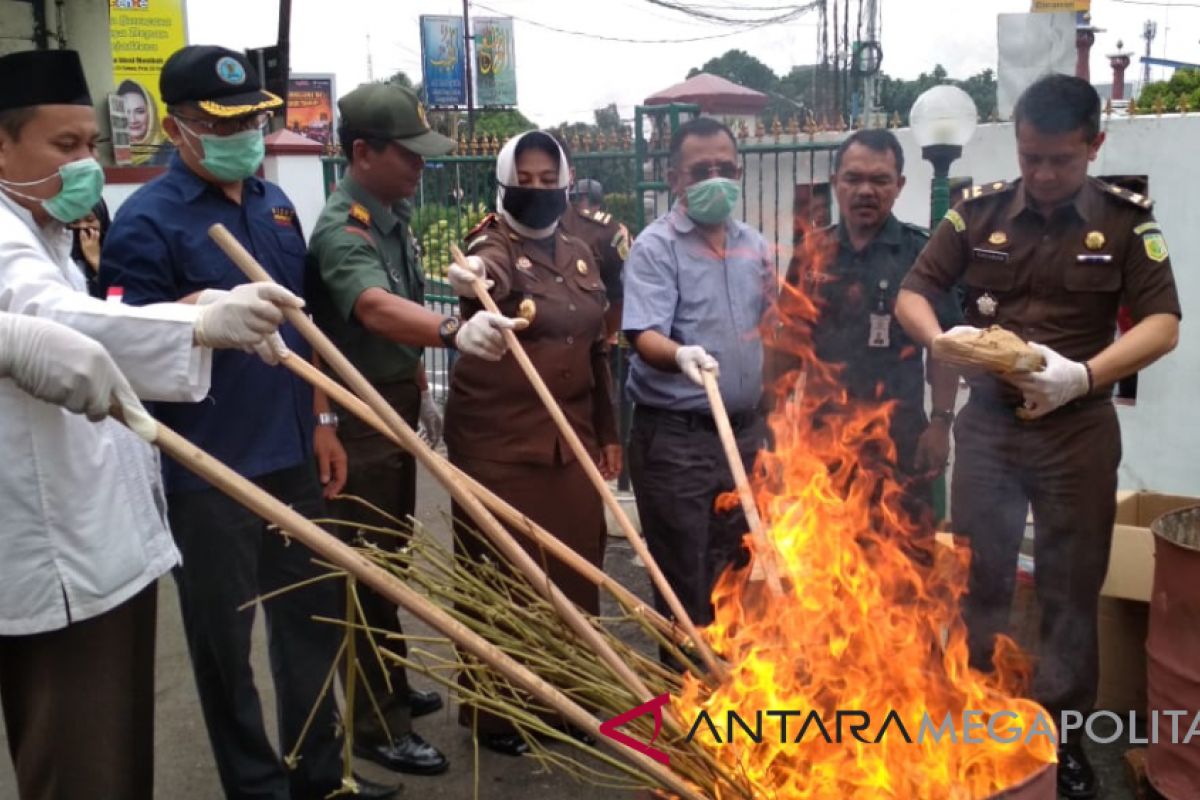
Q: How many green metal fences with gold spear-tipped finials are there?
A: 1